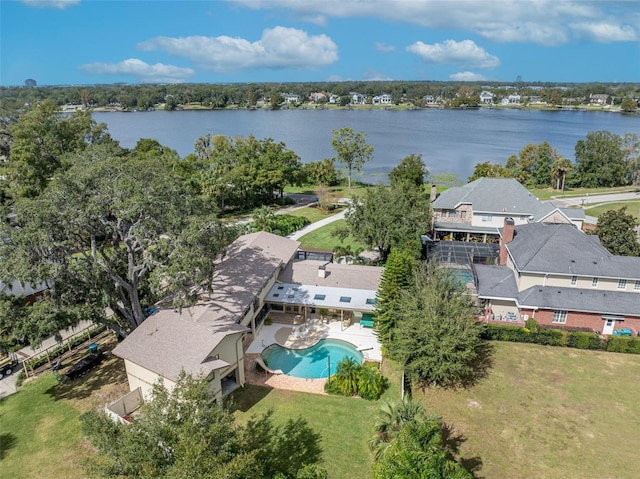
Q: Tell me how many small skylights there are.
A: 4